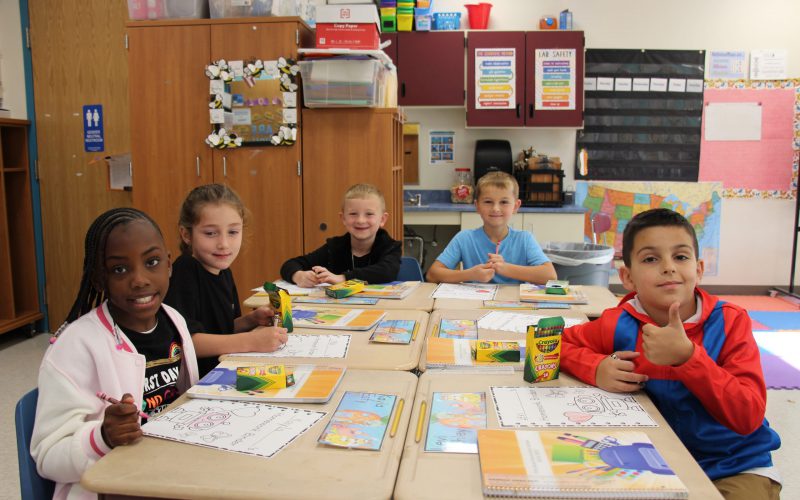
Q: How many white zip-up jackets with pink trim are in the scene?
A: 1